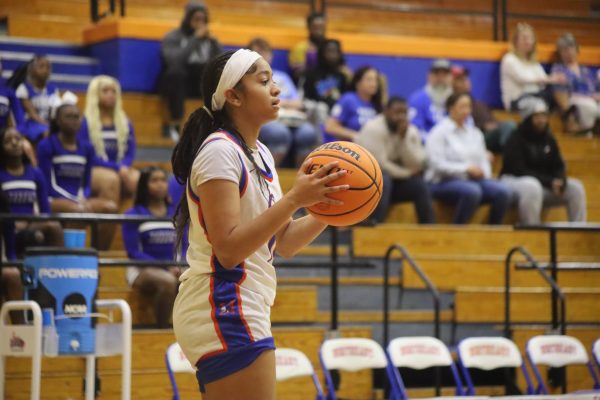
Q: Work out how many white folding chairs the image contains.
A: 7